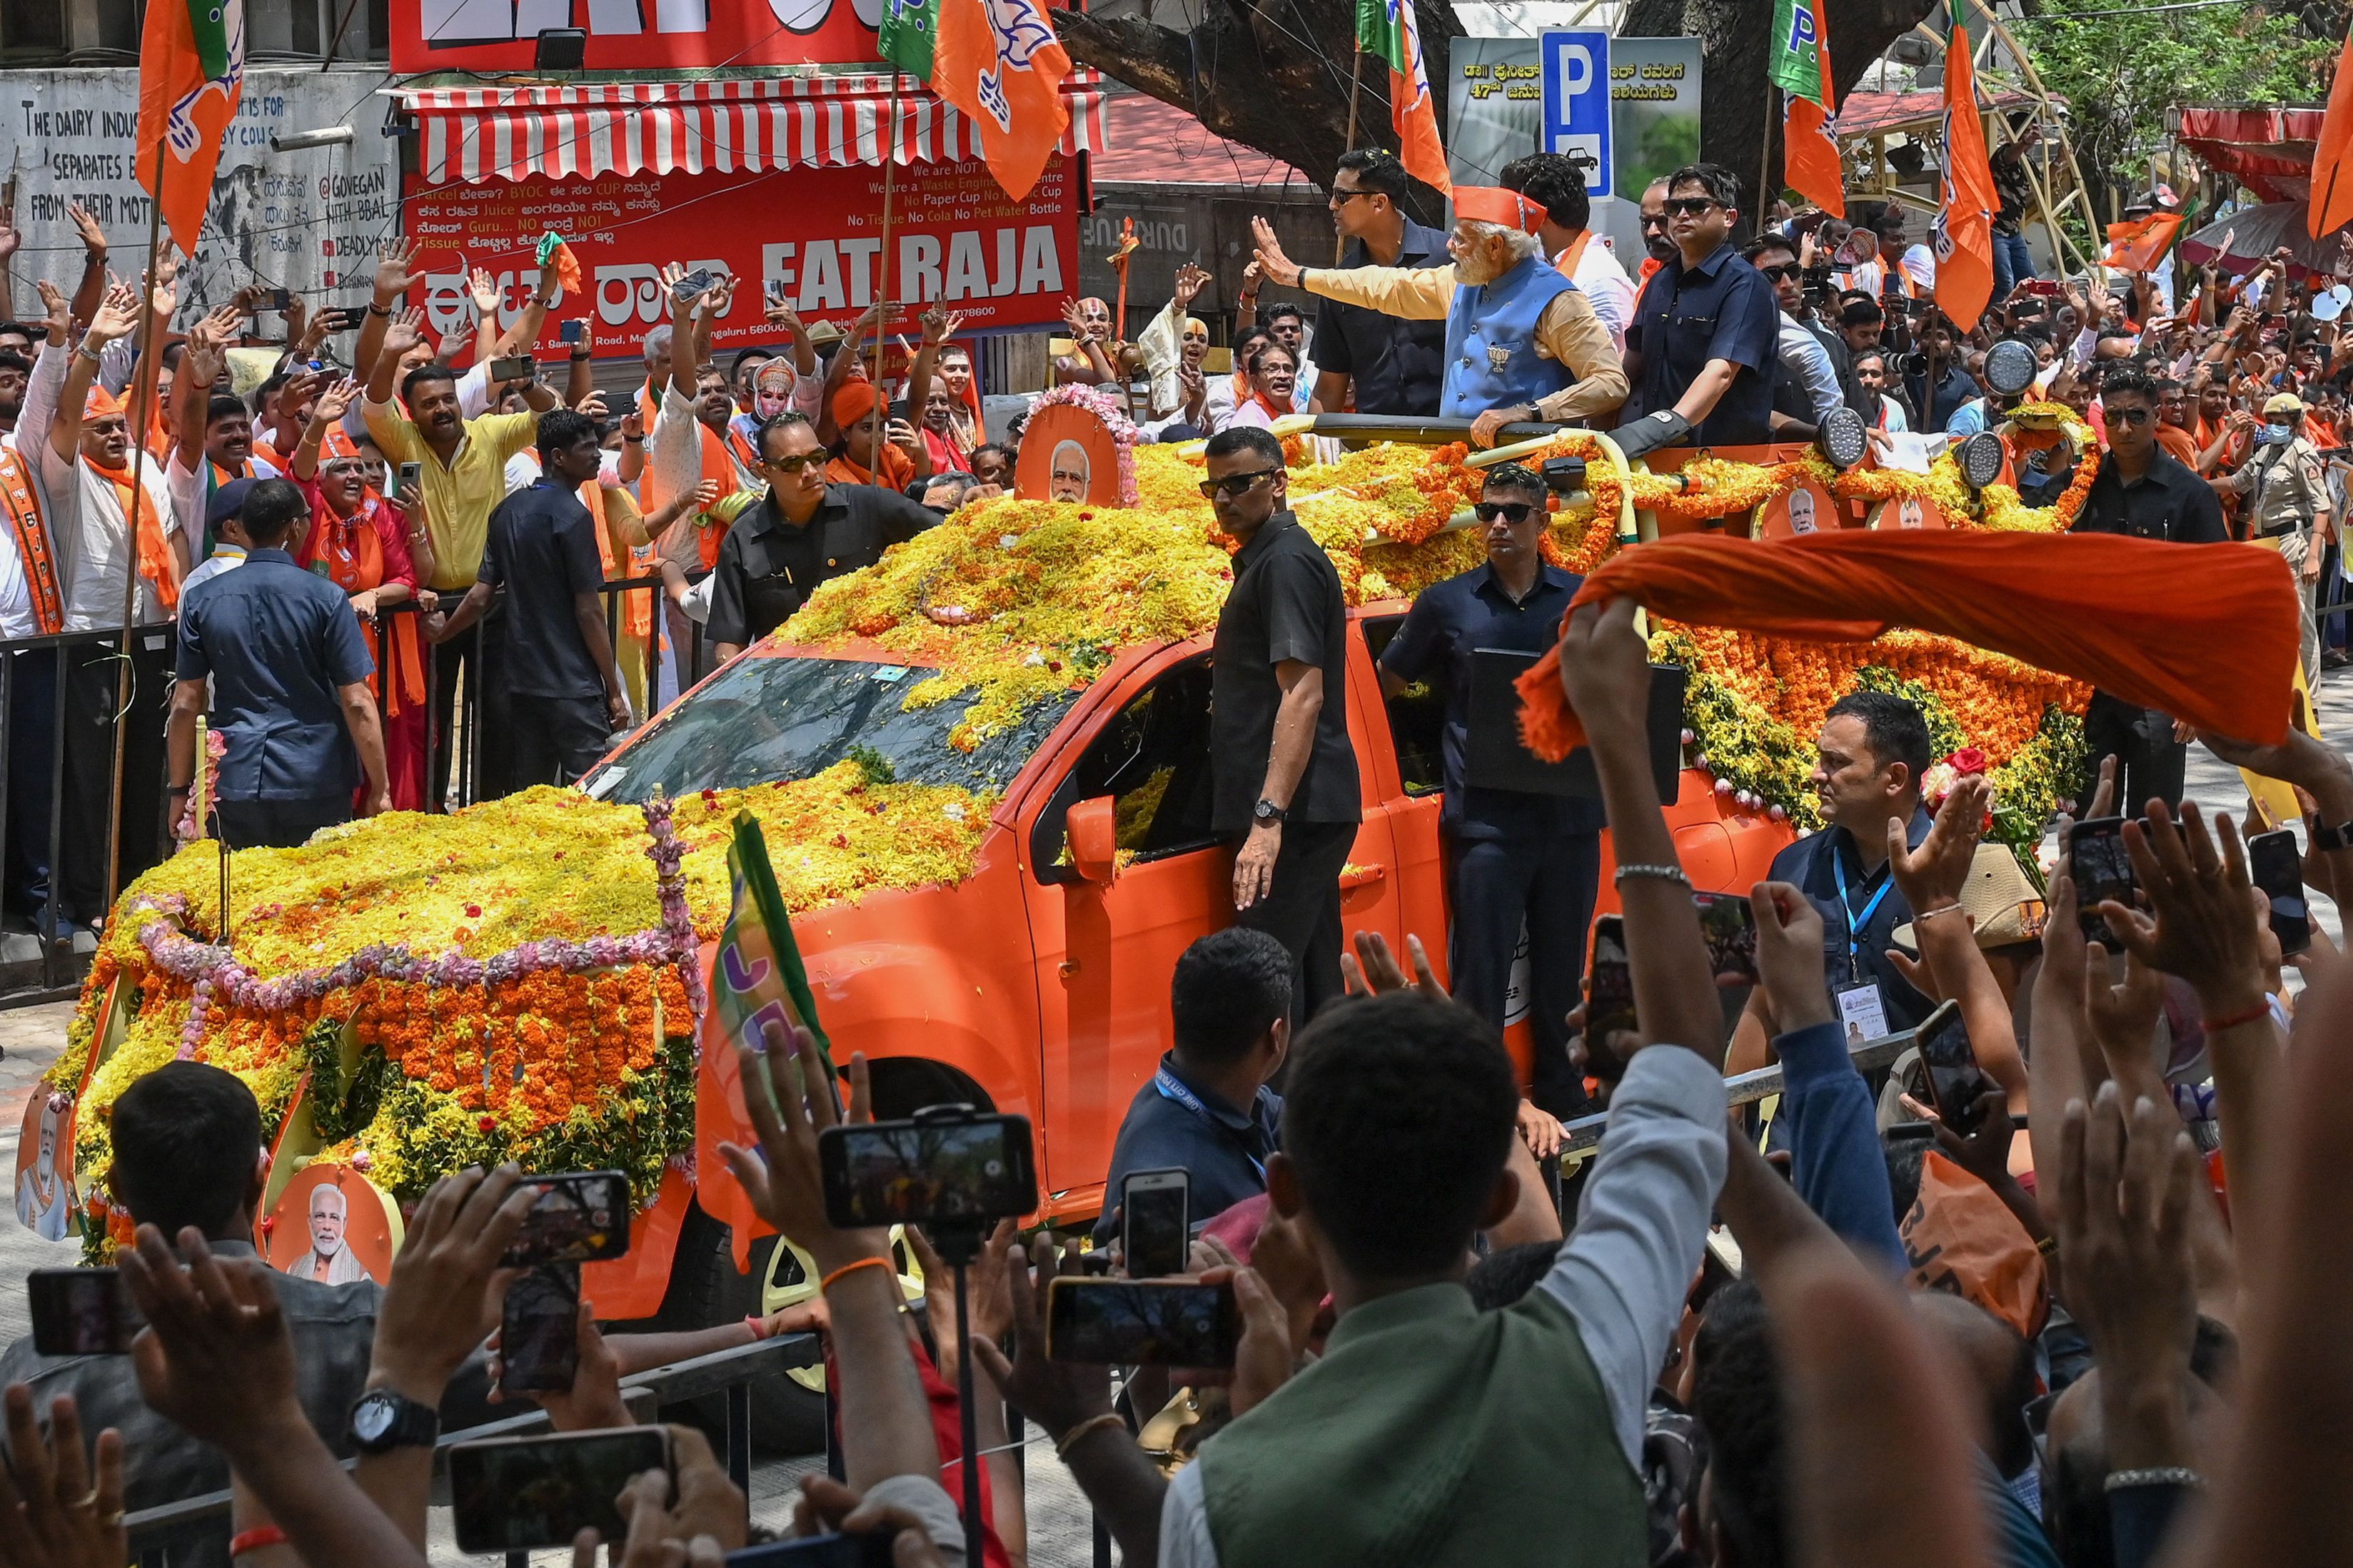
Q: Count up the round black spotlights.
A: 3